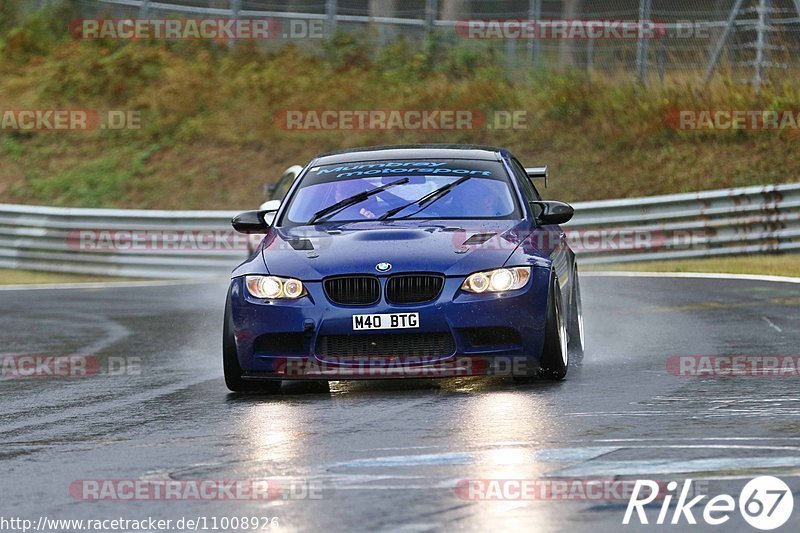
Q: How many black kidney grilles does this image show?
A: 2